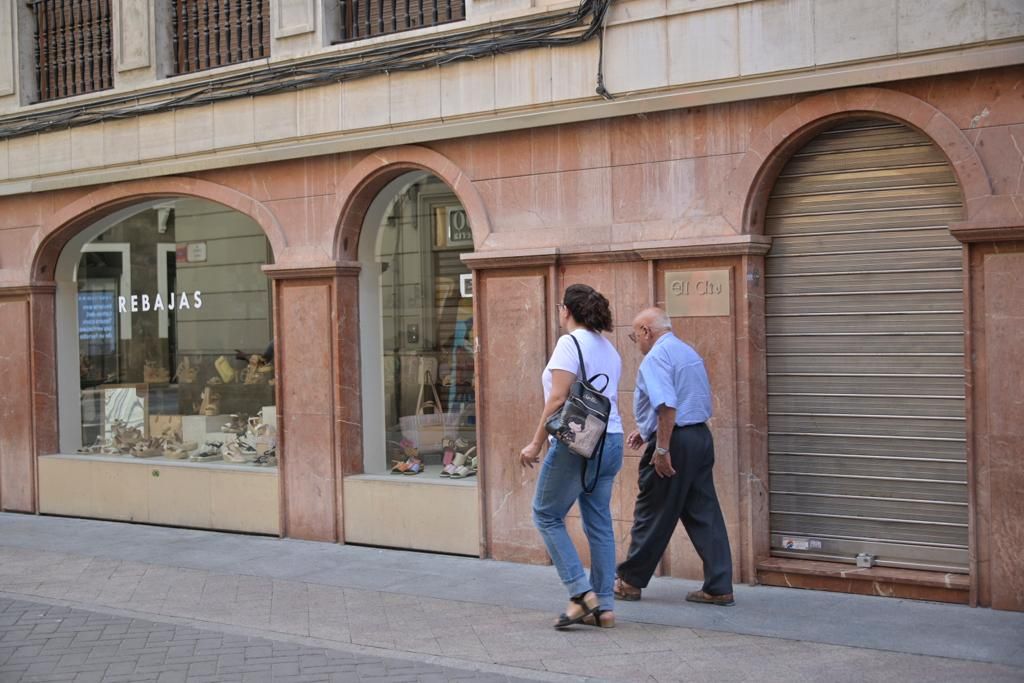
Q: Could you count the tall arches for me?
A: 3